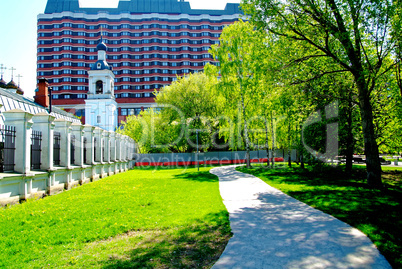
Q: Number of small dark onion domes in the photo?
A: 3